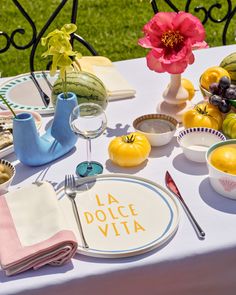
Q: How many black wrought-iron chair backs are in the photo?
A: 2